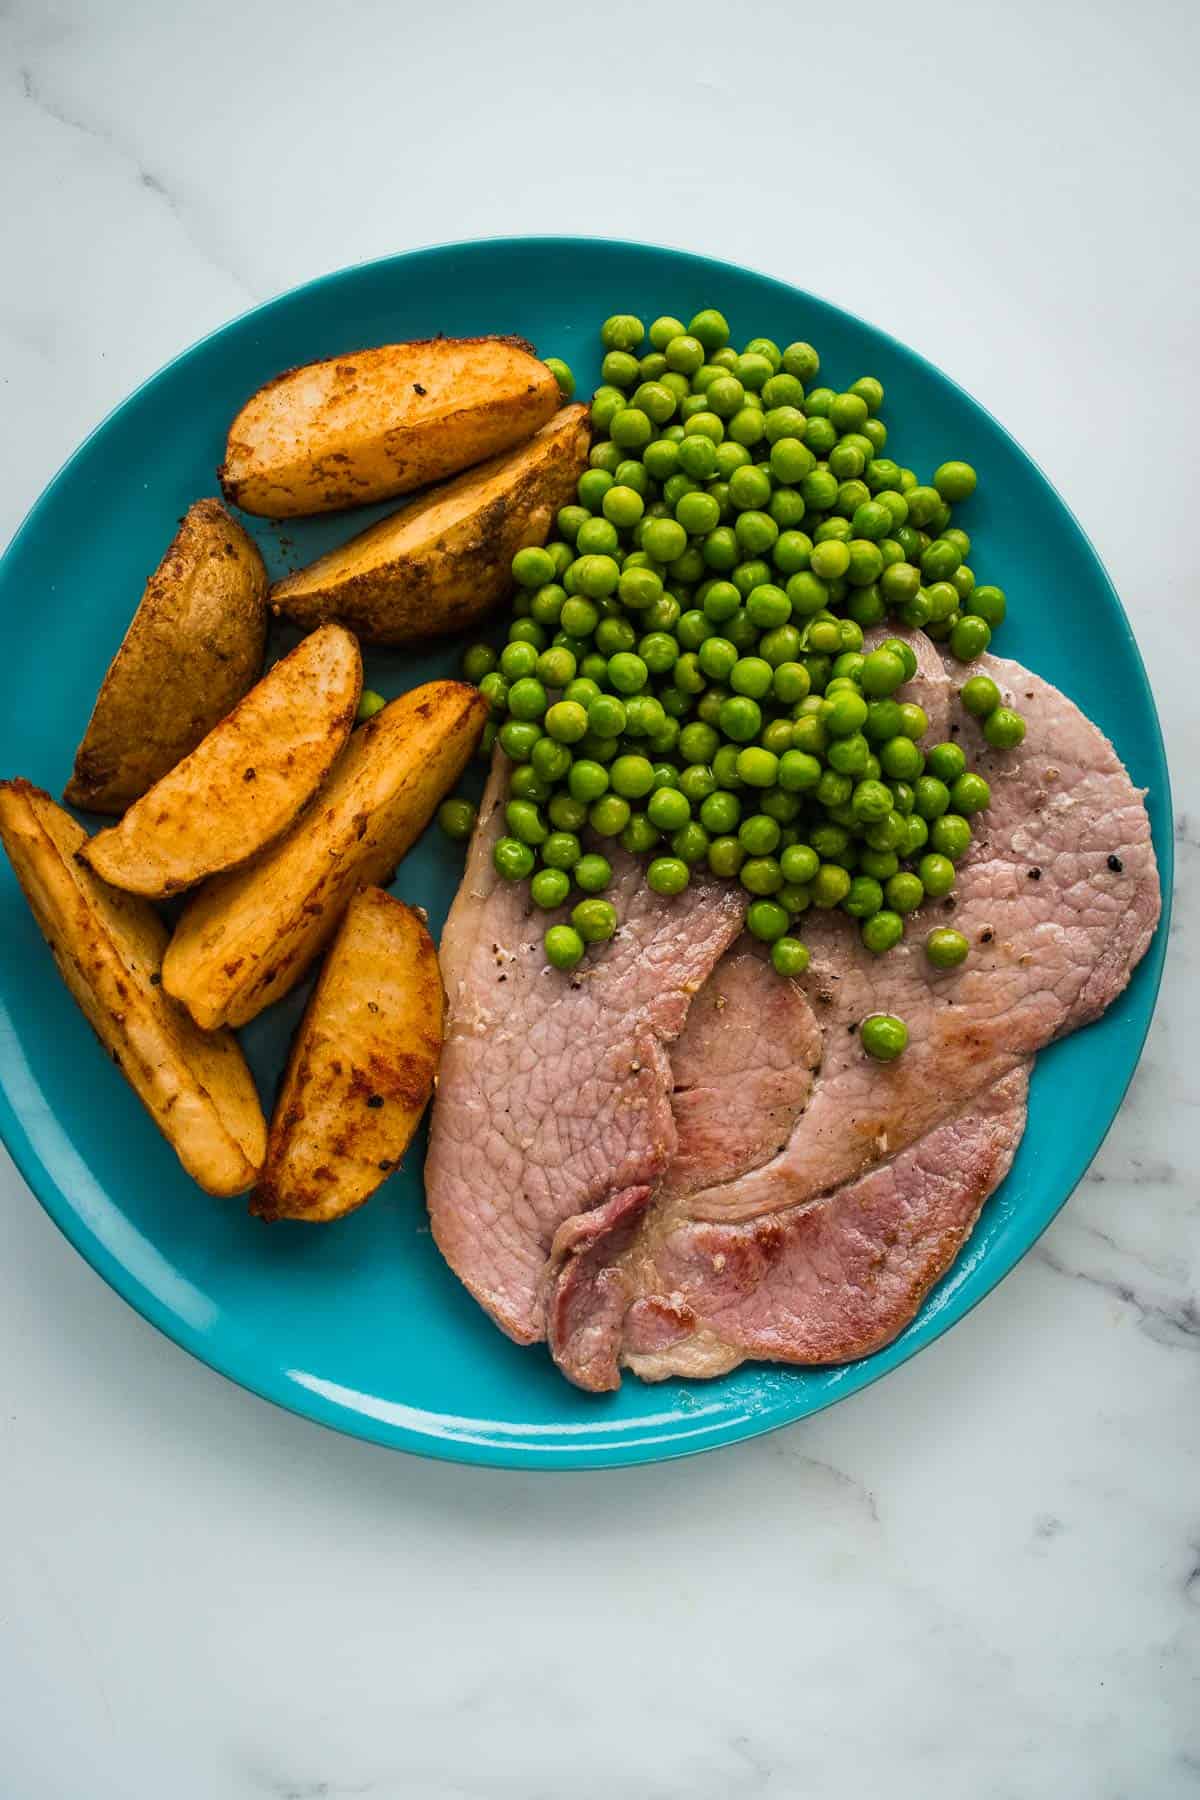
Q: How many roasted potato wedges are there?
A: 7